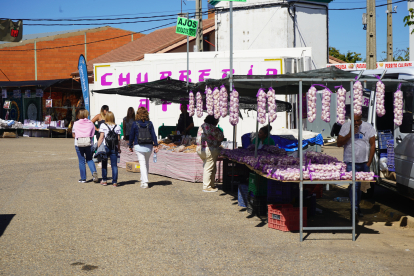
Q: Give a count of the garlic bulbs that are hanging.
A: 14